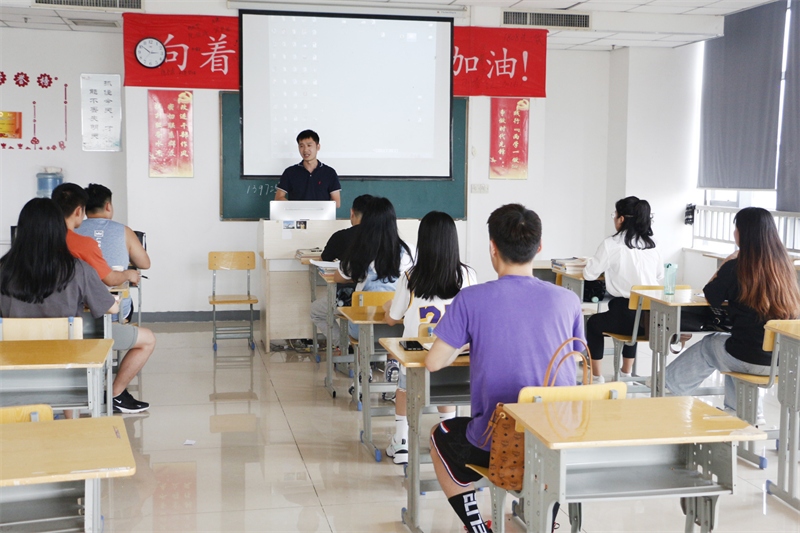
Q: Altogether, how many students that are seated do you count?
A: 9